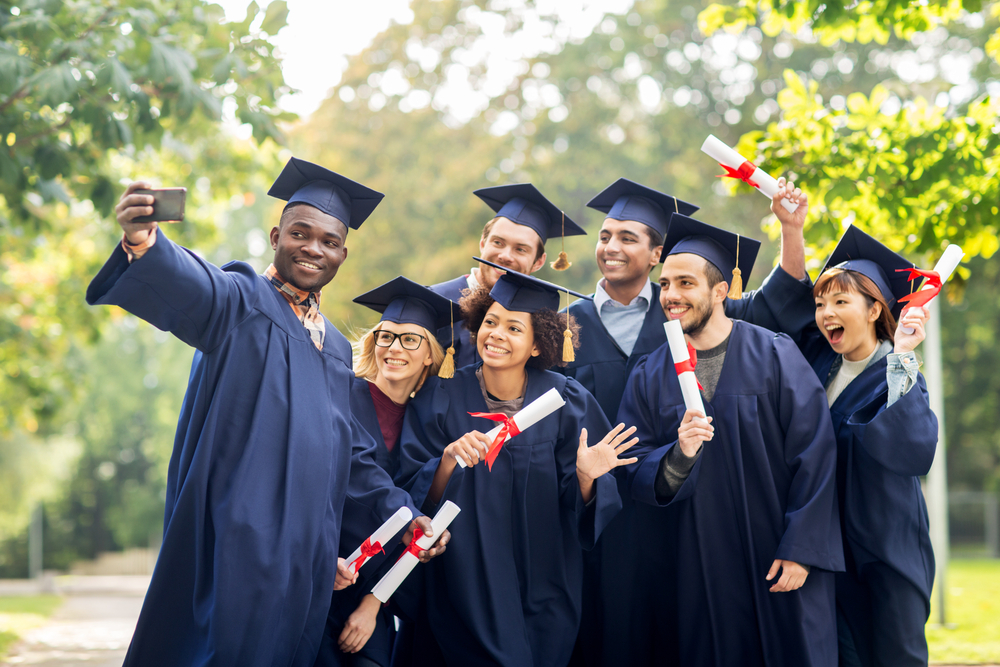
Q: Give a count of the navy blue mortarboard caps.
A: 7